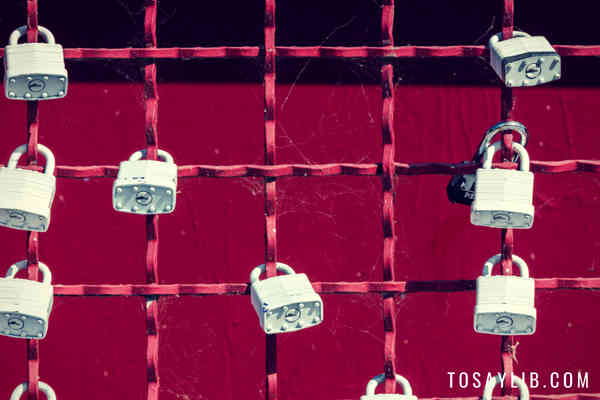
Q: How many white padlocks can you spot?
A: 11